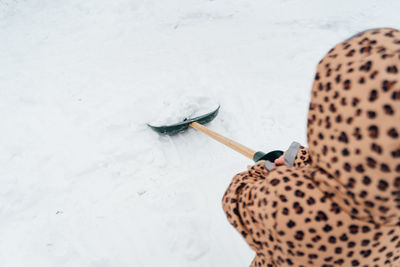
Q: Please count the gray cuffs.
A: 2